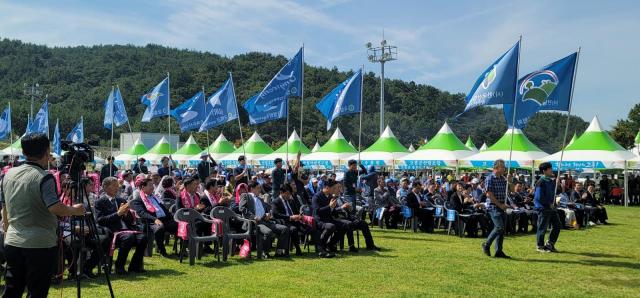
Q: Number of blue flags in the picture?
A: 15